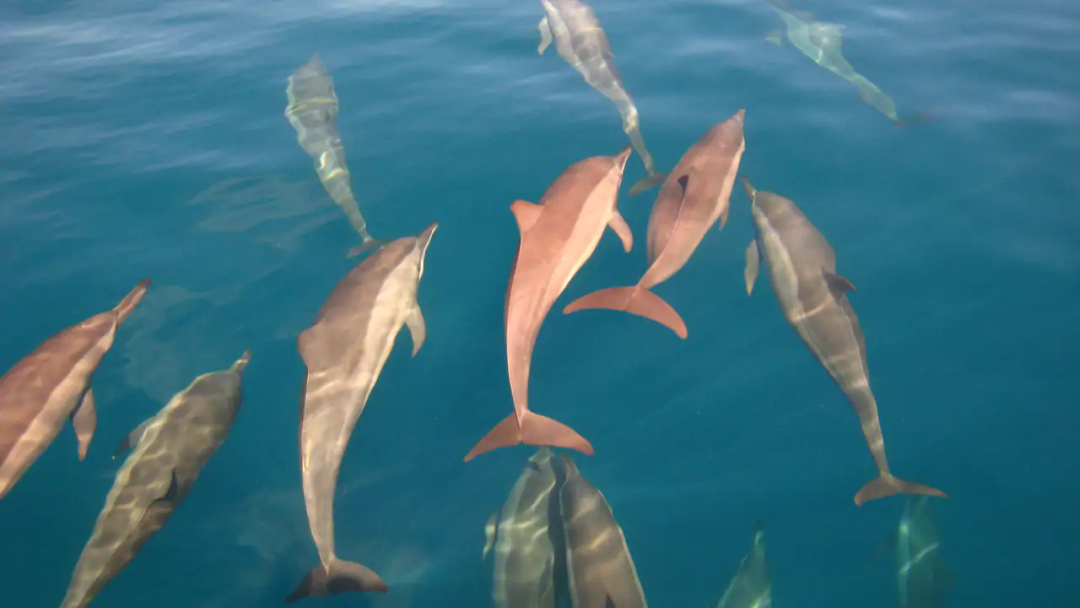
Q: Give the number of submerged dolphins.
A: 13